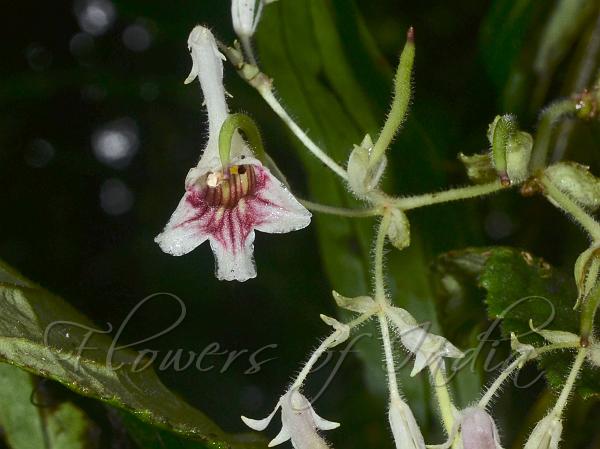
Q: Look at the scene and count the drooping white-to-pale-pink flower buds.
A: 4